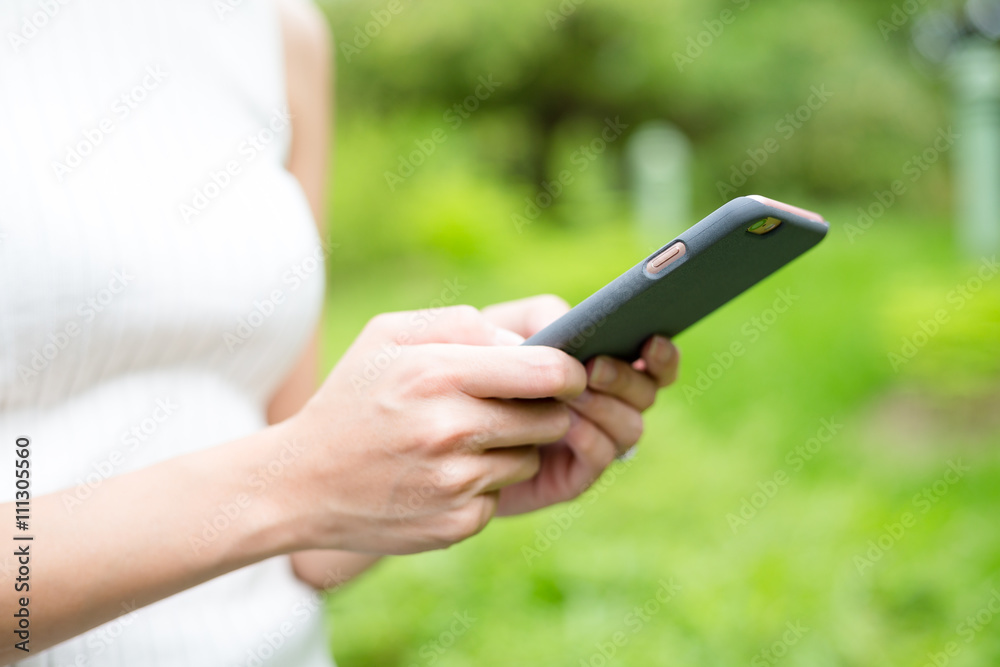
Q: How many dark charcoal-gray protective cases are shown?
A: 1